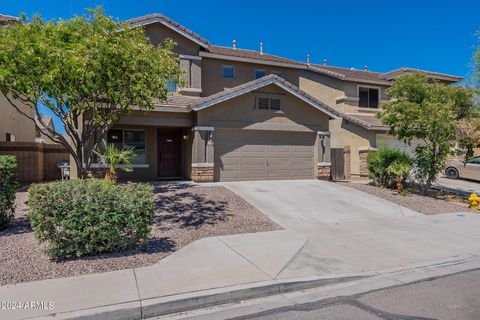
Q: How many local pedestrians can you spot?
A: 0